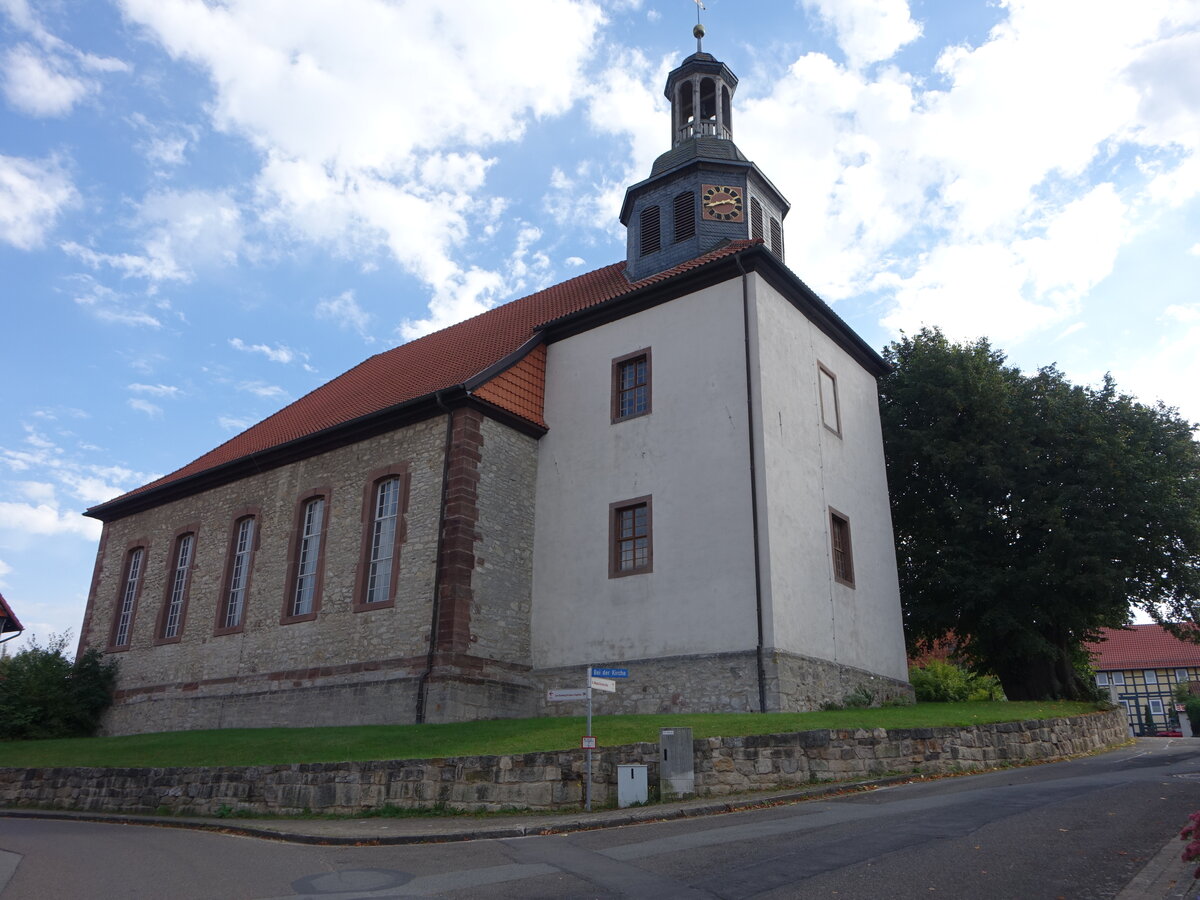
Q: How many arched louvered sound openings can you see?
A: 4